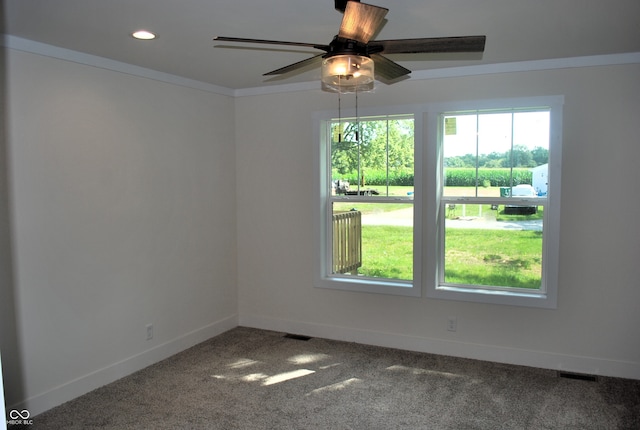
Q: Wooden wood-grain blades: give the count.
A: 5